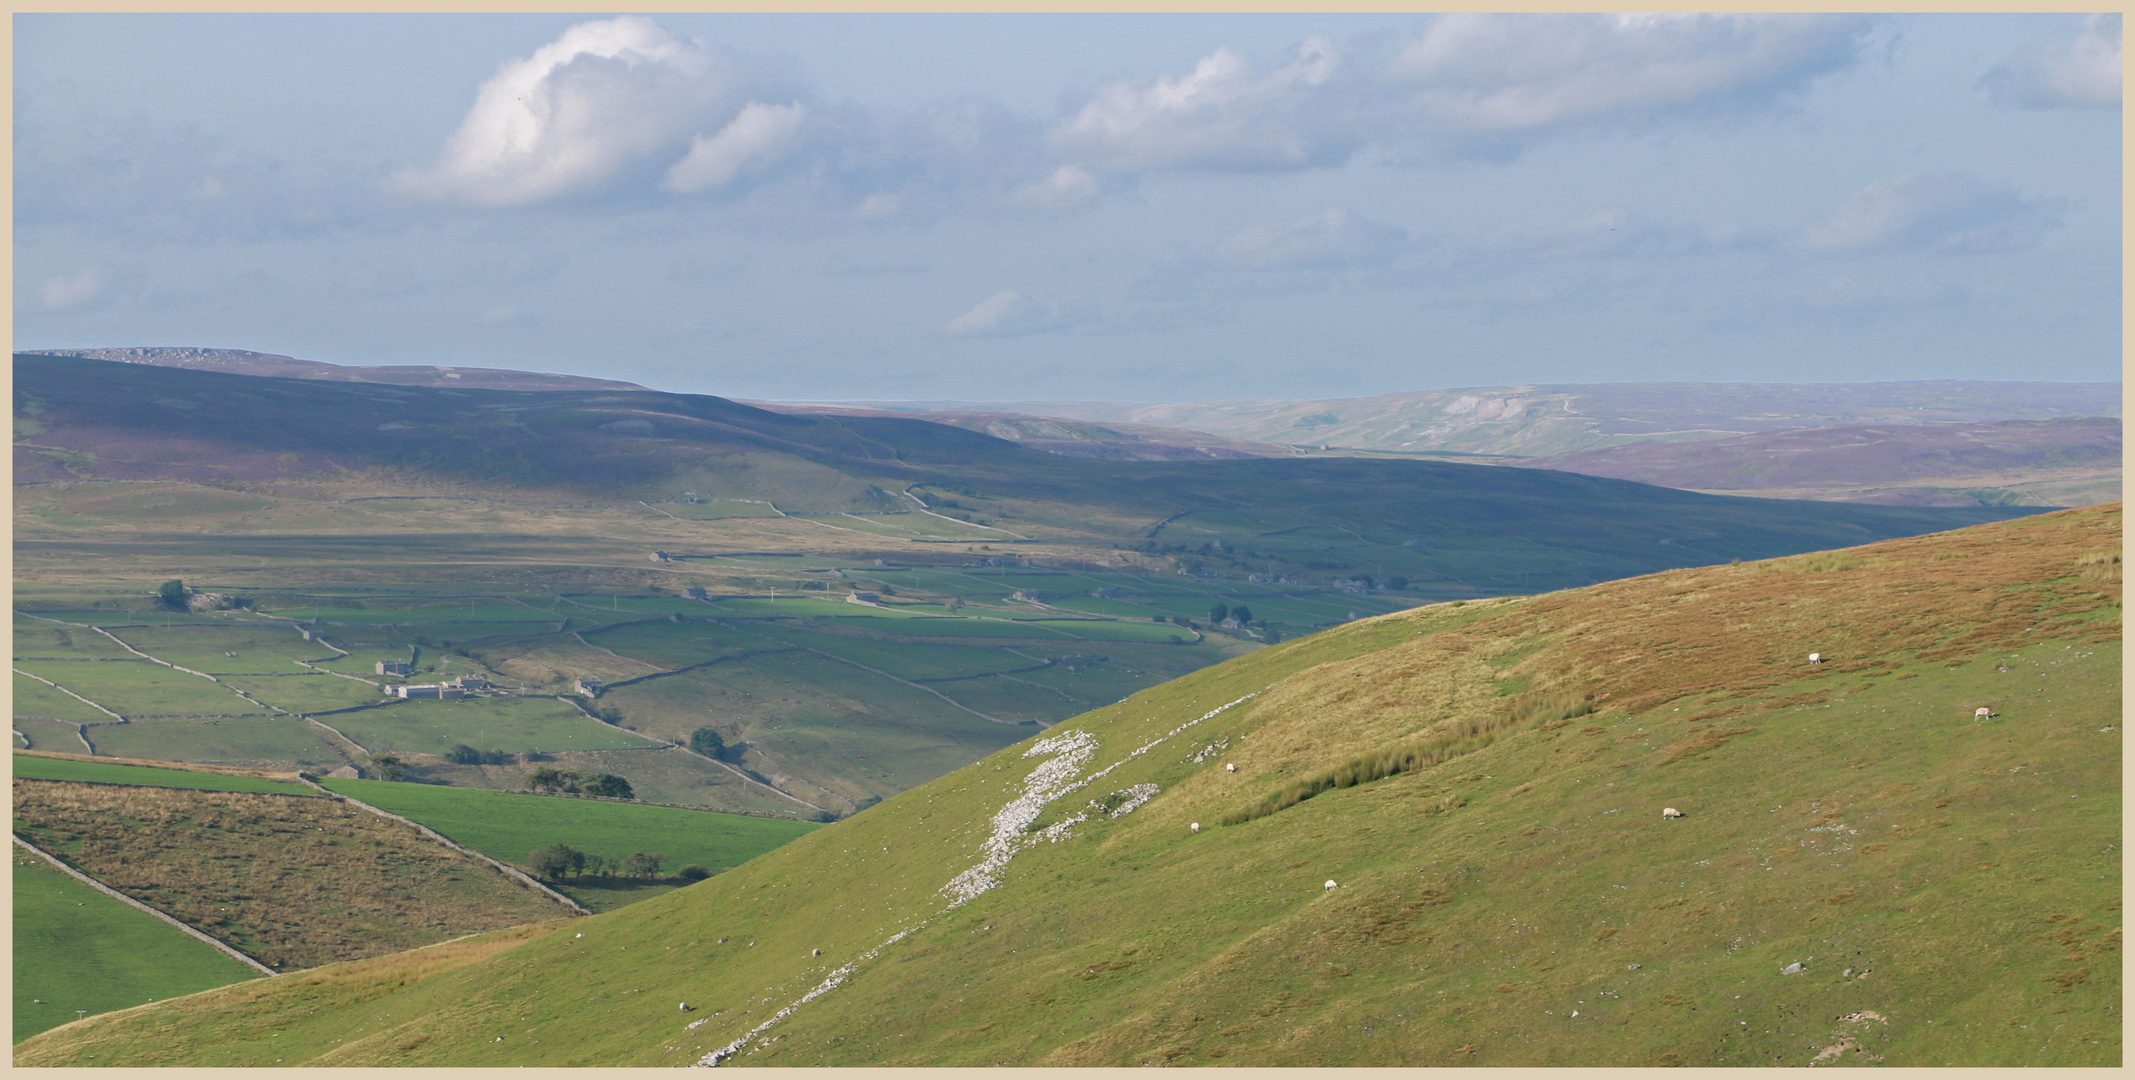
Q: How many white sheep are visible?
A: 8